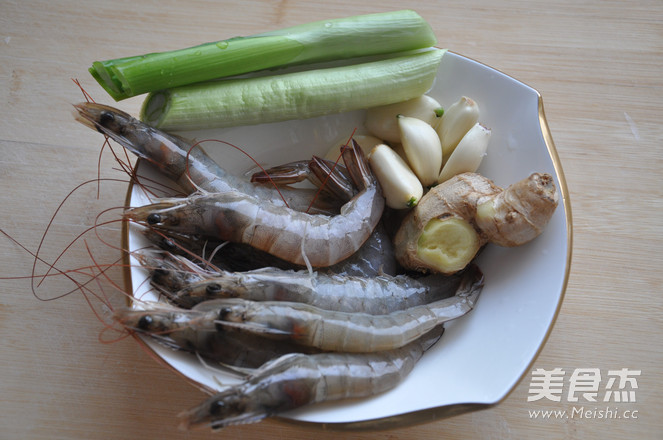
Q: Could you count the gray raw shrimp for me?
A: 8